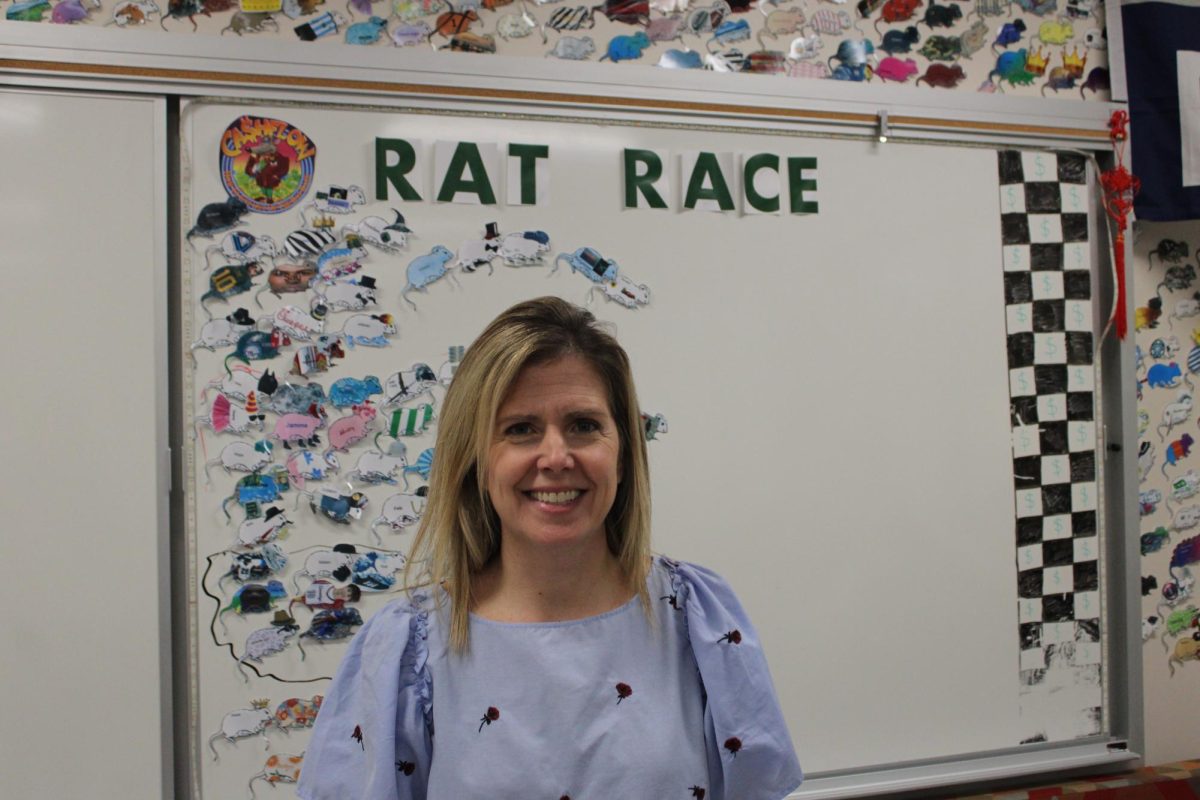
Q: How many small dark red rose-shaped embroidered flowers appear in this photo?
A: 9